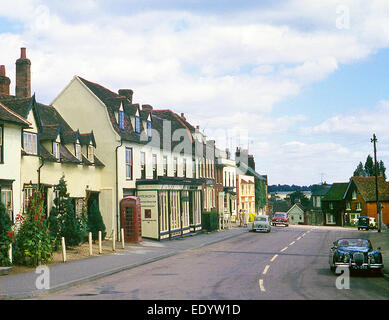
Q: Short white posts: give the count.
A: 6